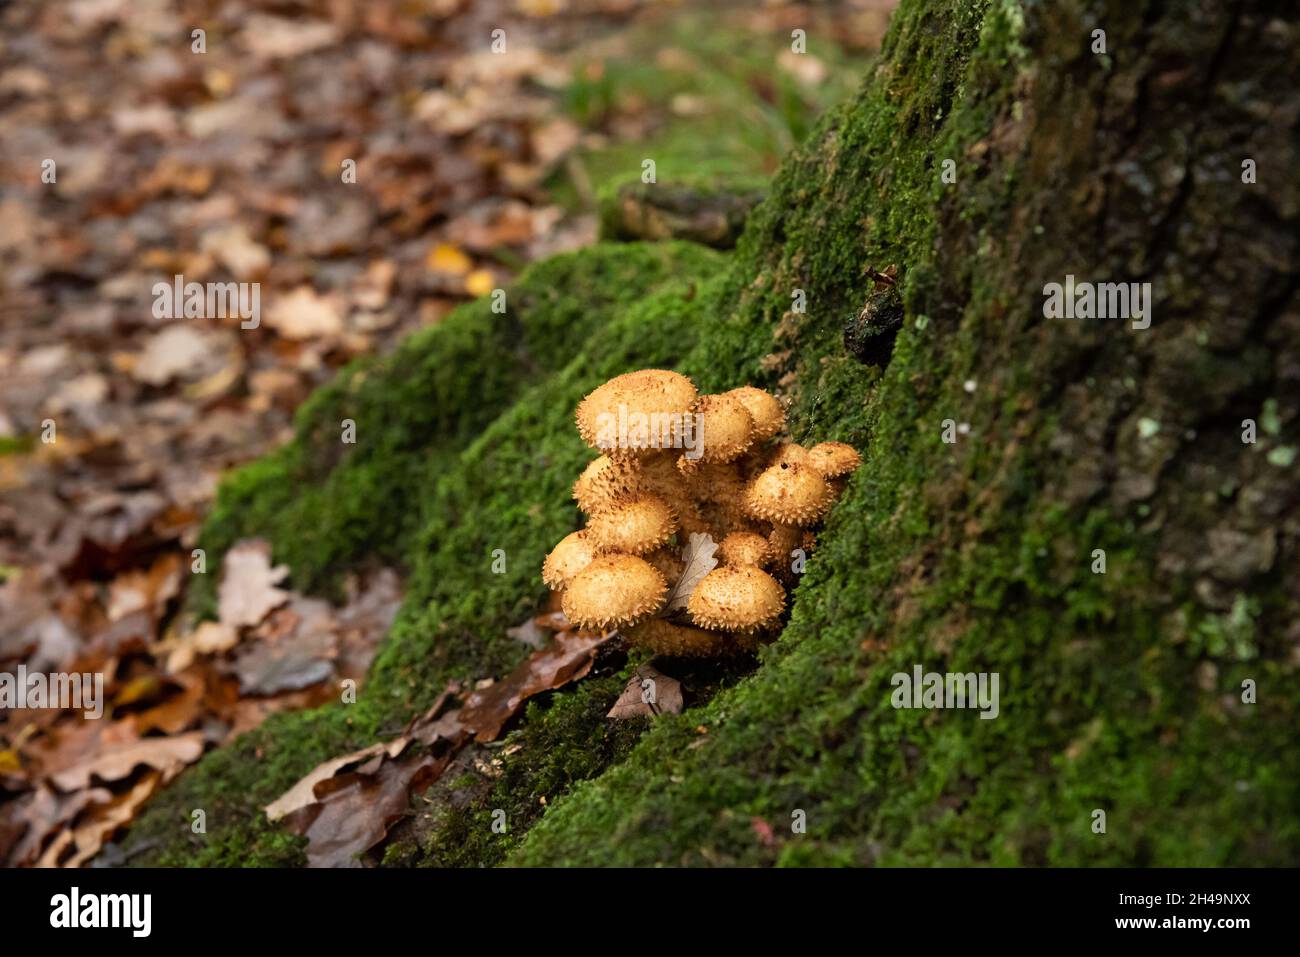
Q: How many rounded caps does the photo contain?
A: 12